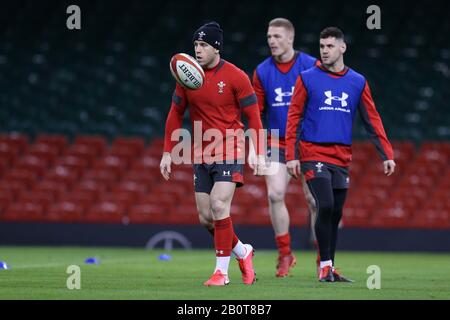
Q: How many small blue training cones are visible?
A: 3